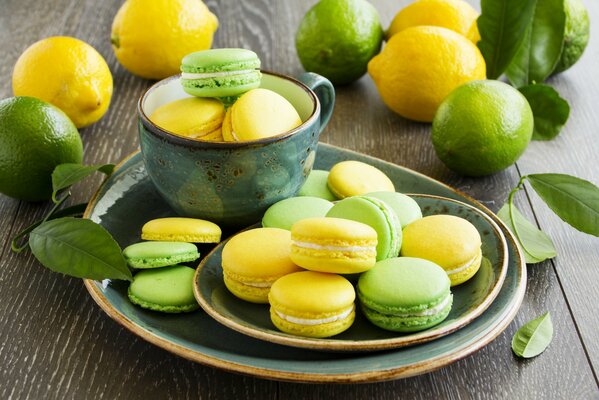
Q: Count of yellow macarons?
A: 8